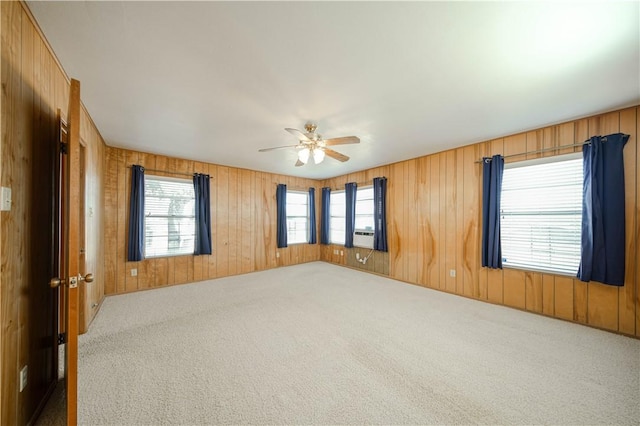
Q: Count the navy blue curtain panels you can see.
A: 9